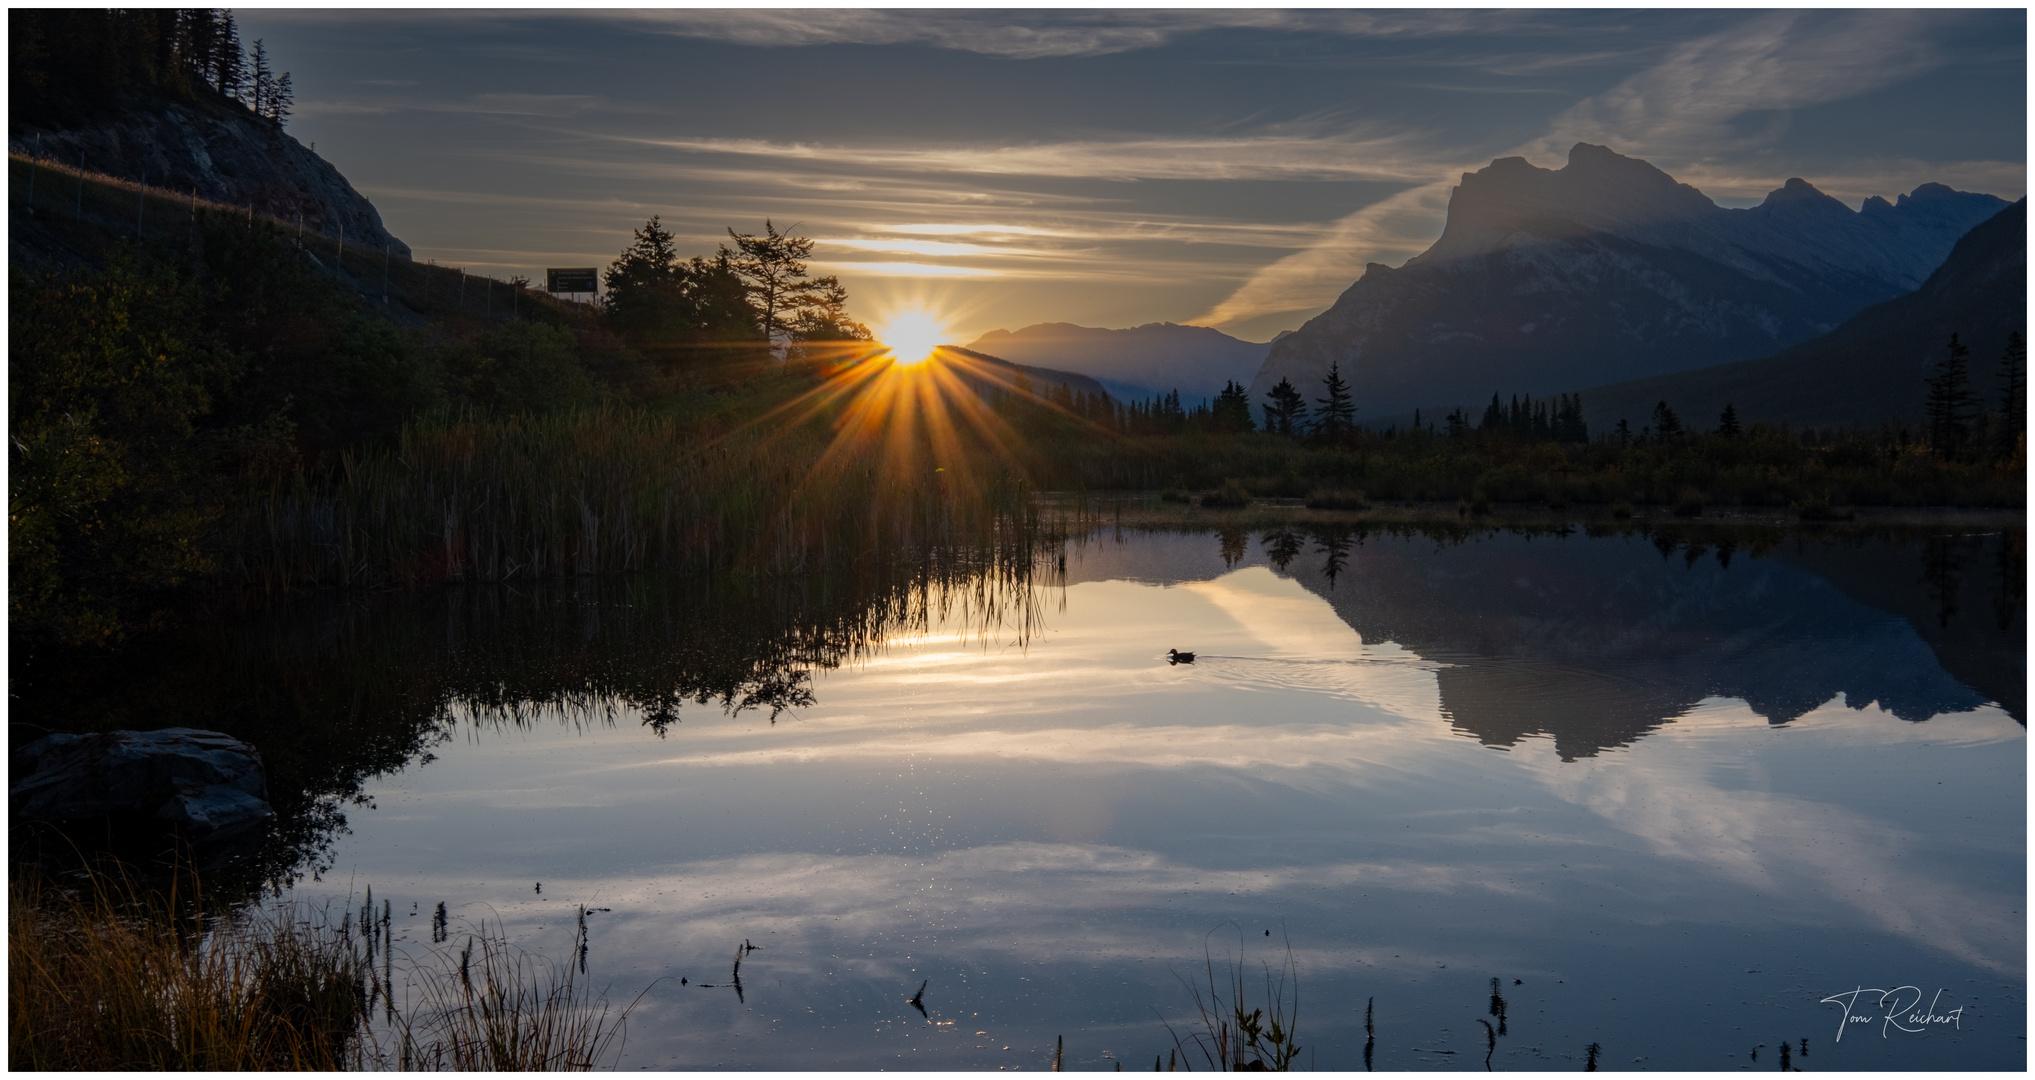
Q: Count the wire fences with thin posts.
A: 1